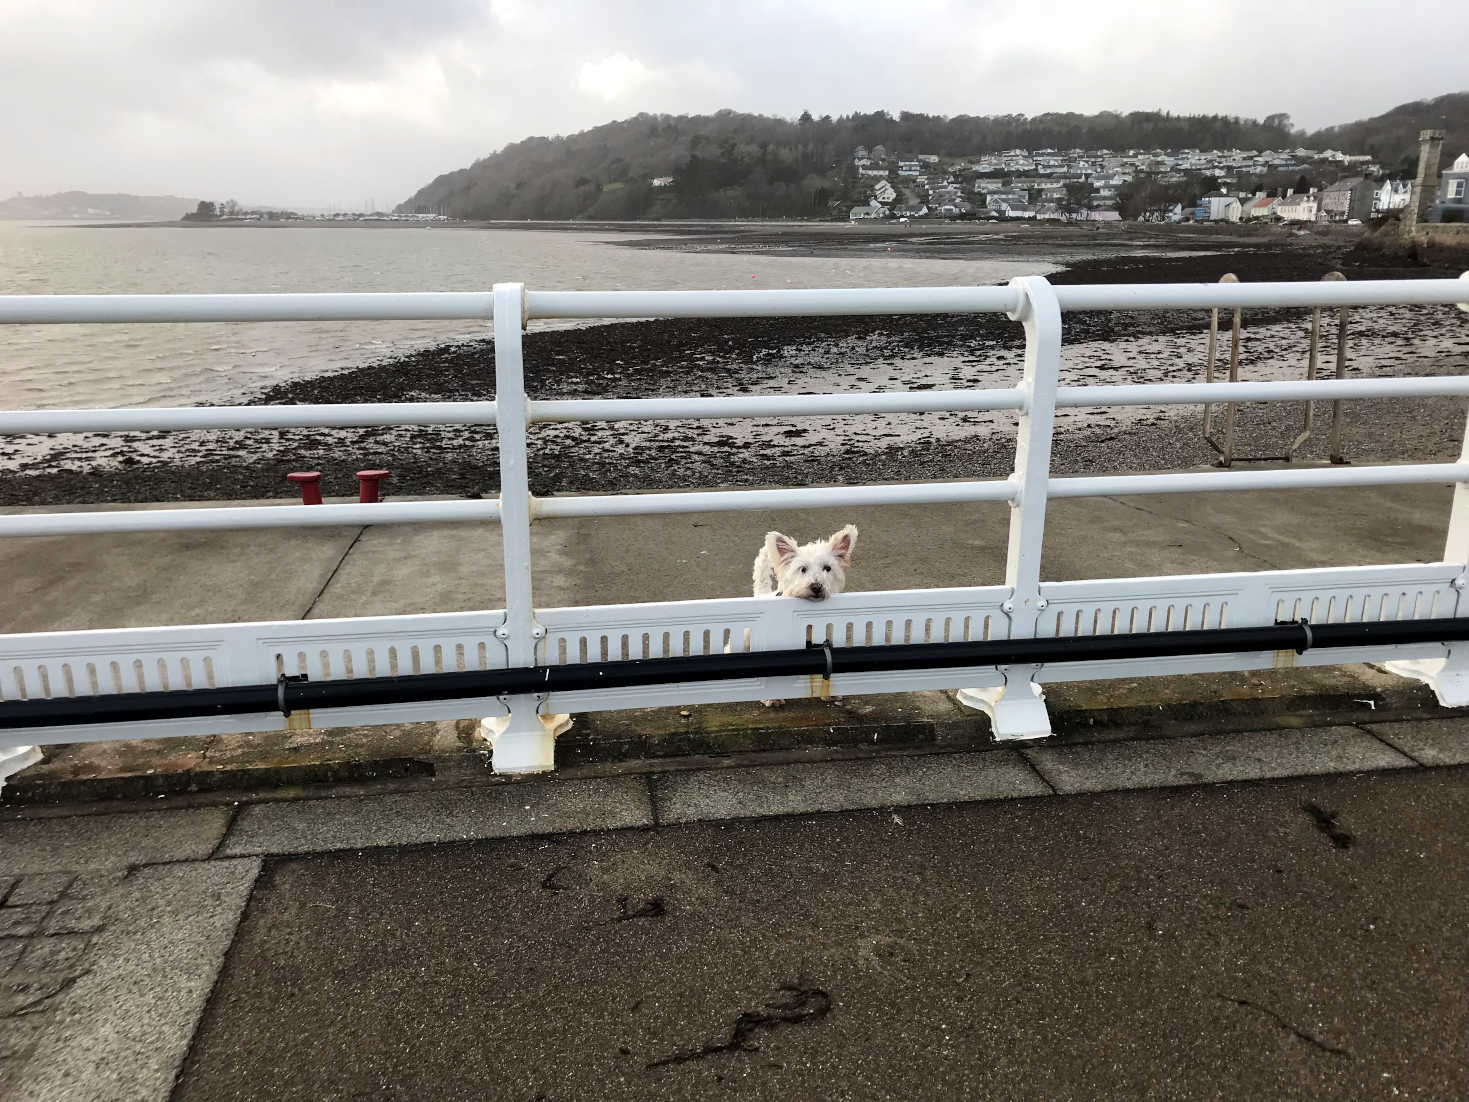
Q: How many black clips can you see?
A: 3